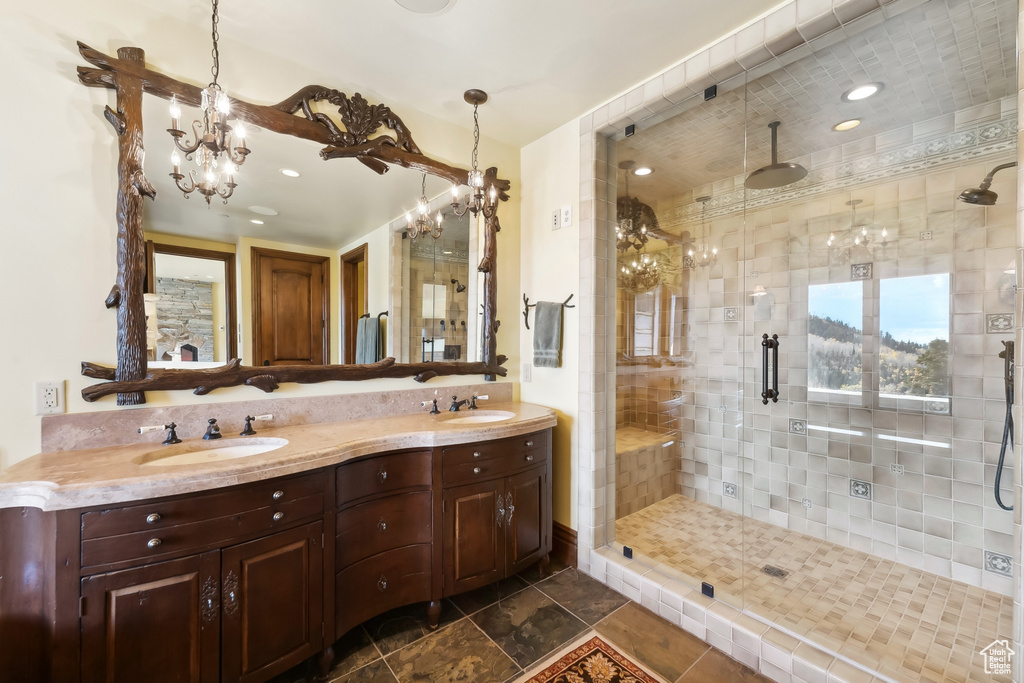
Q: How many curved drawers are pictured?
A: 3